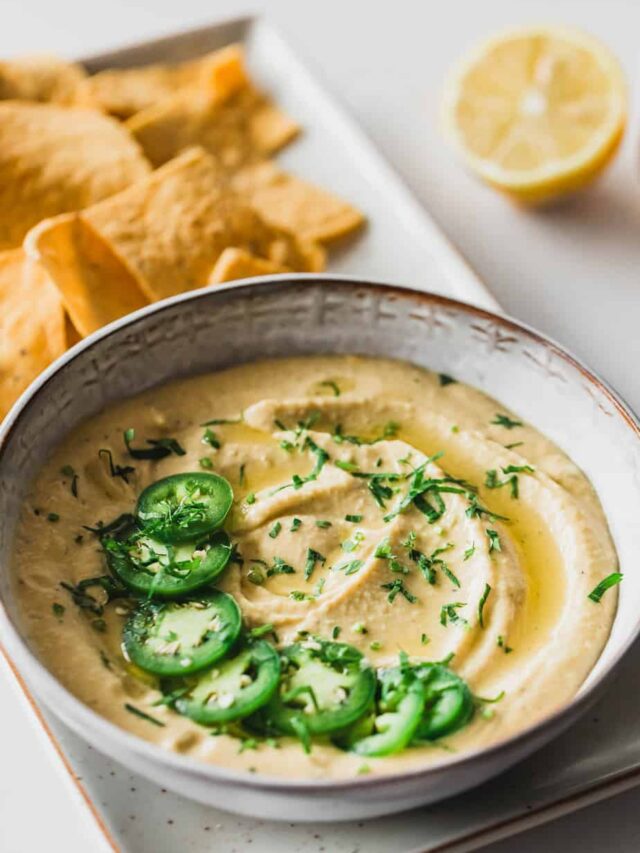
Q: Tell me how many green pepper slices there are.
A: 7